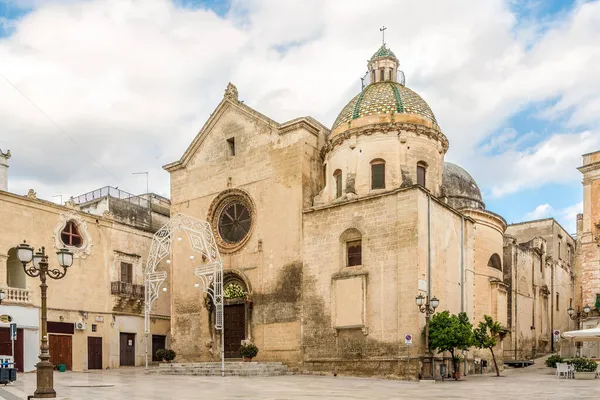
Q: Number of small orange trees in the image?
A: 2